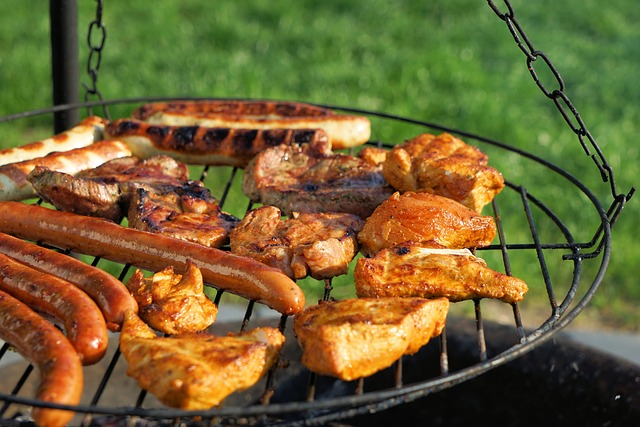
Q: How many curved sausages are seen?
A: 3